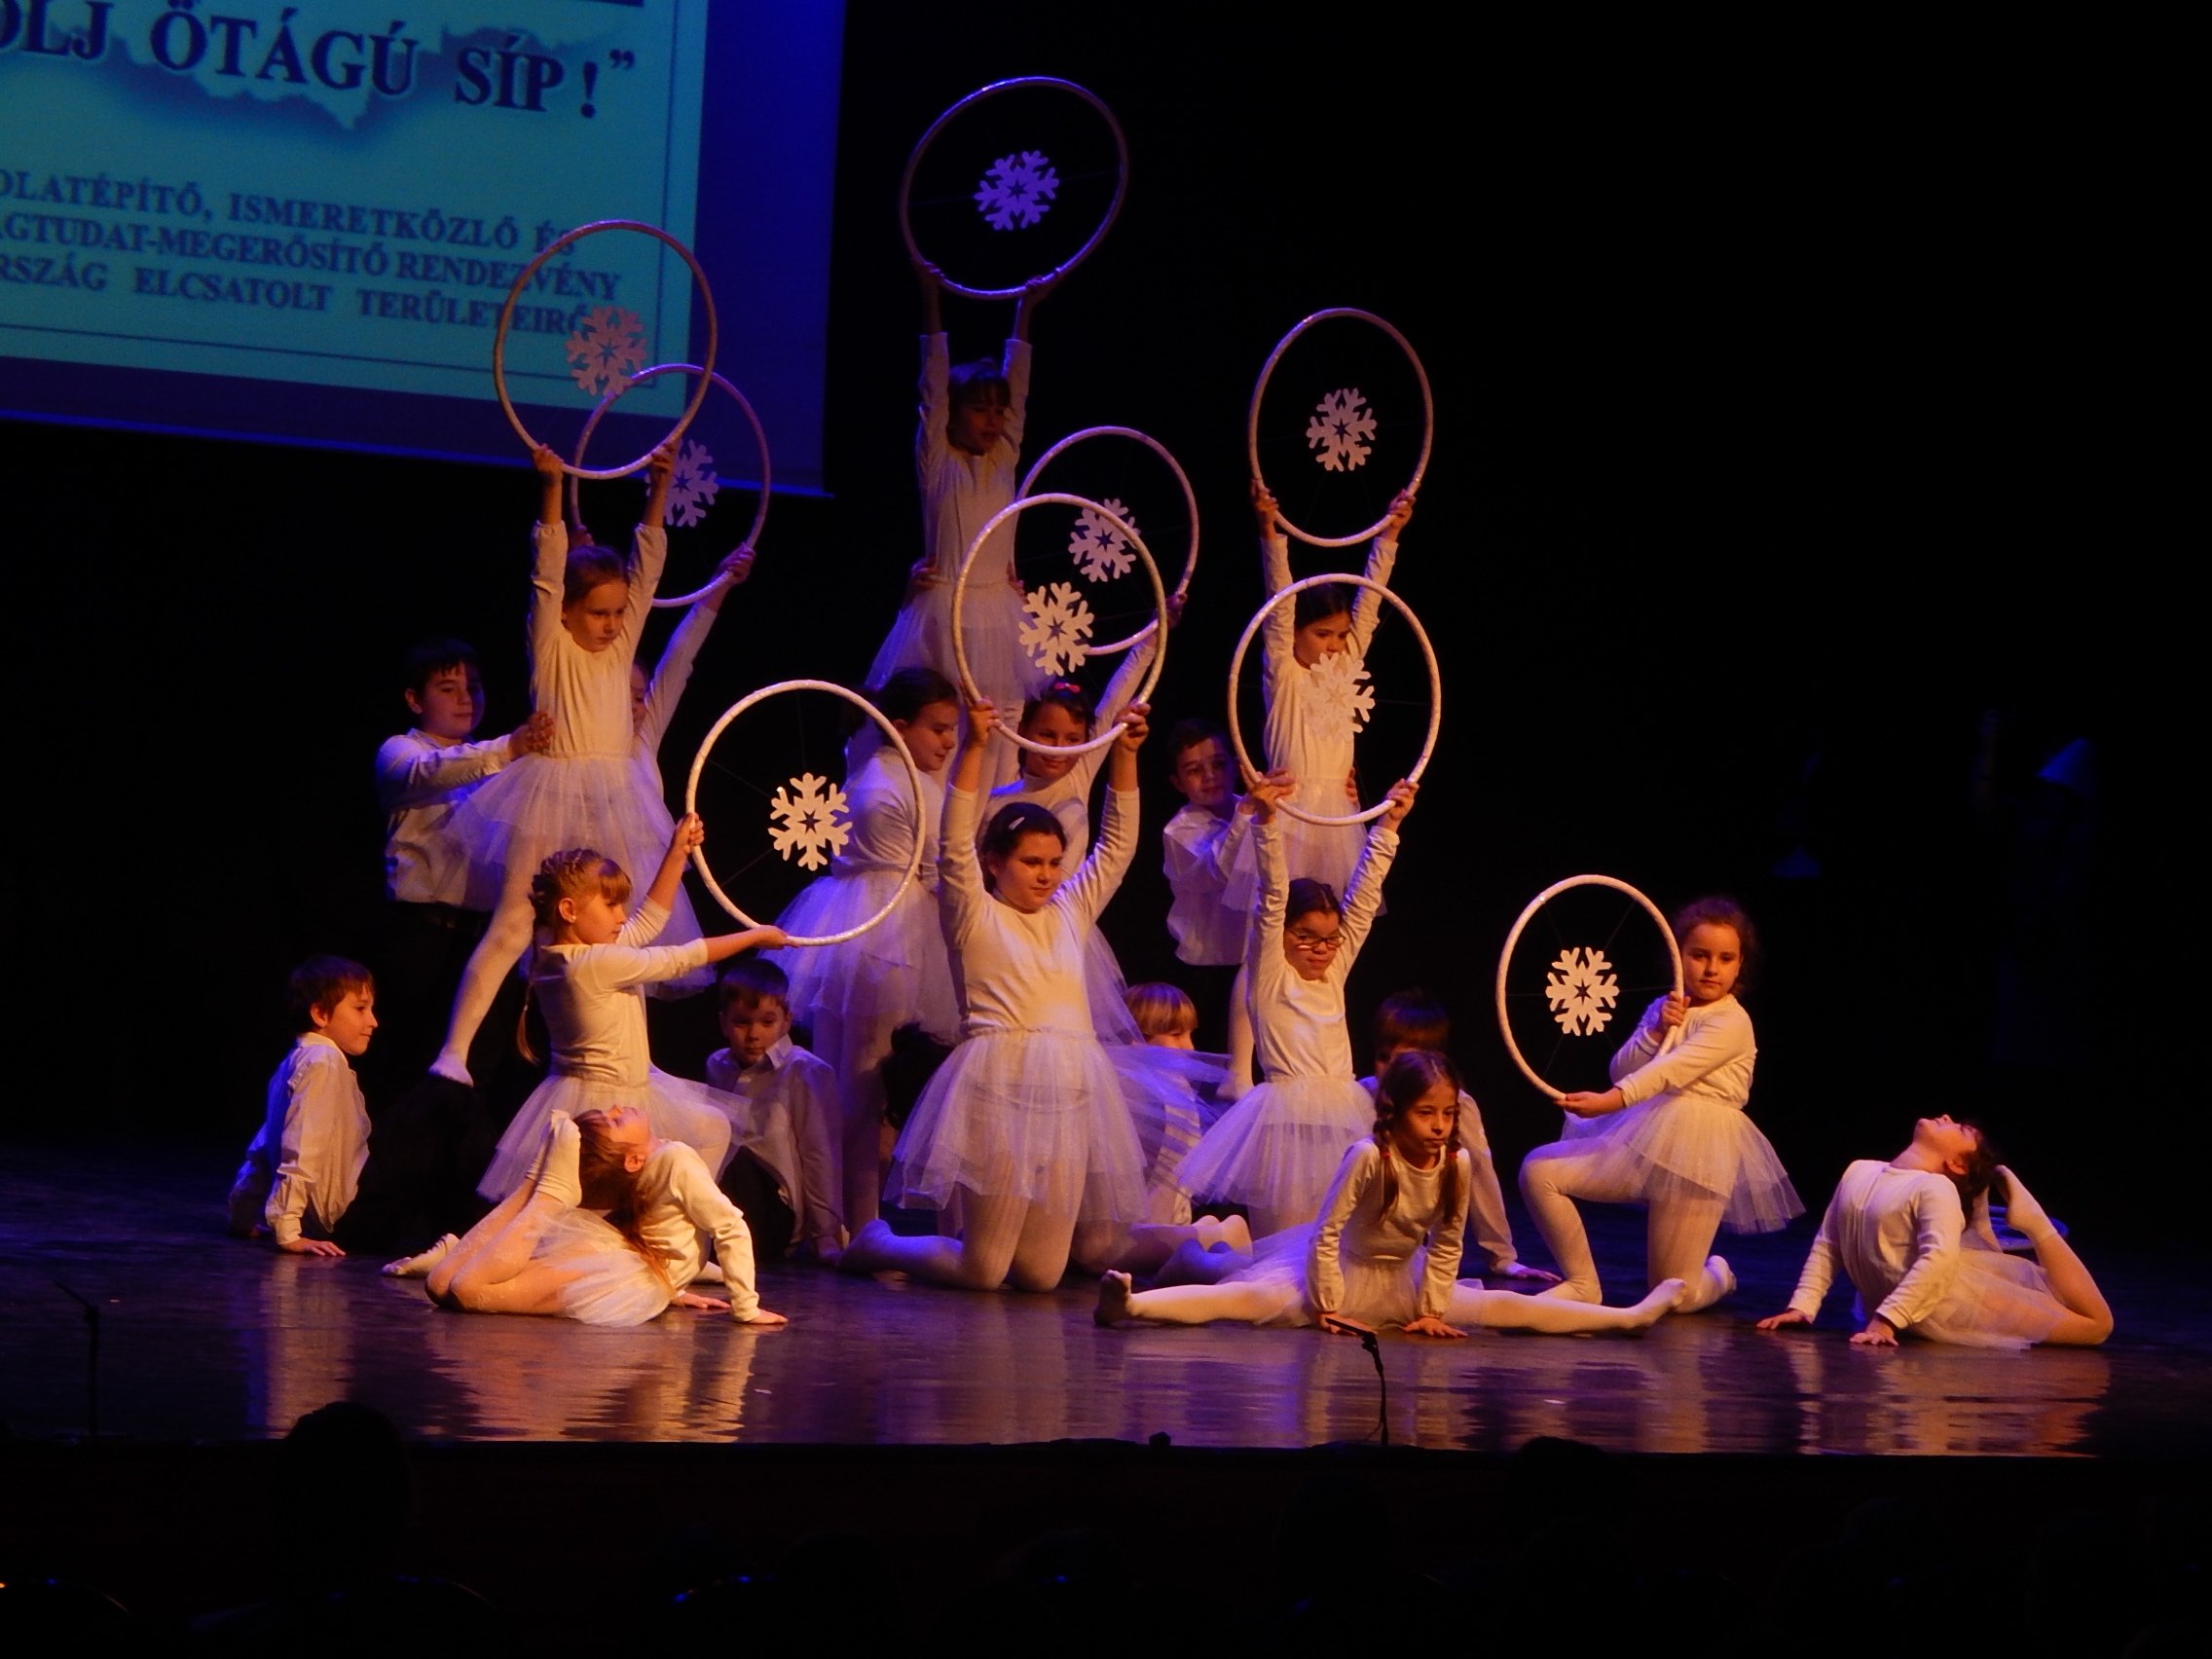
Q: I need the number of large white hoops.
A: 9